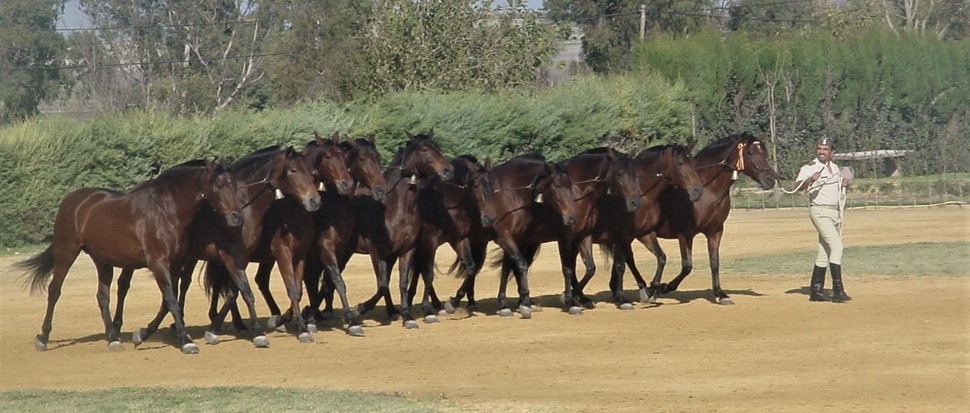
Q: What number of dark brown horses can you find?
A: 10